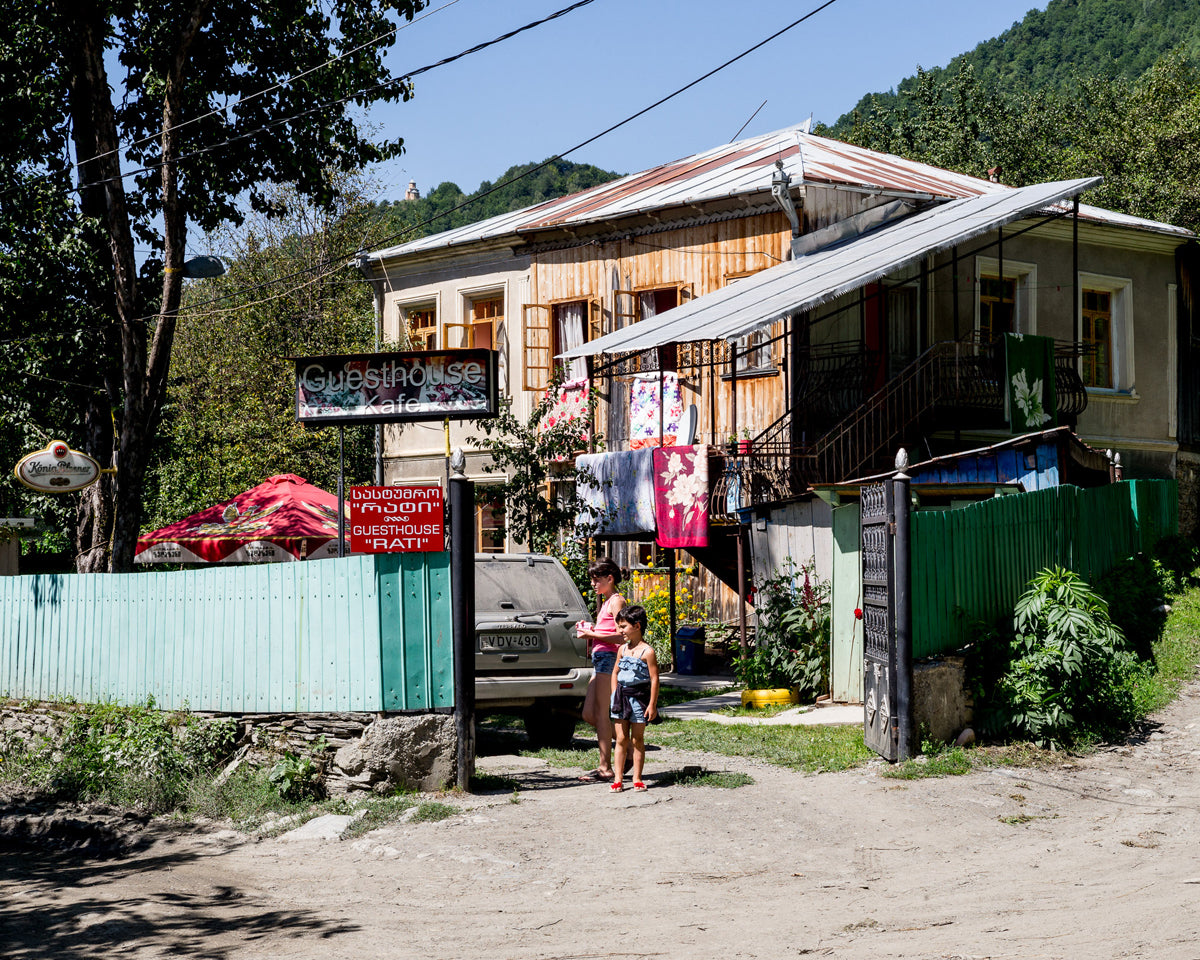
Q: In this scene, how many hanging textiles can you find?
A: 5